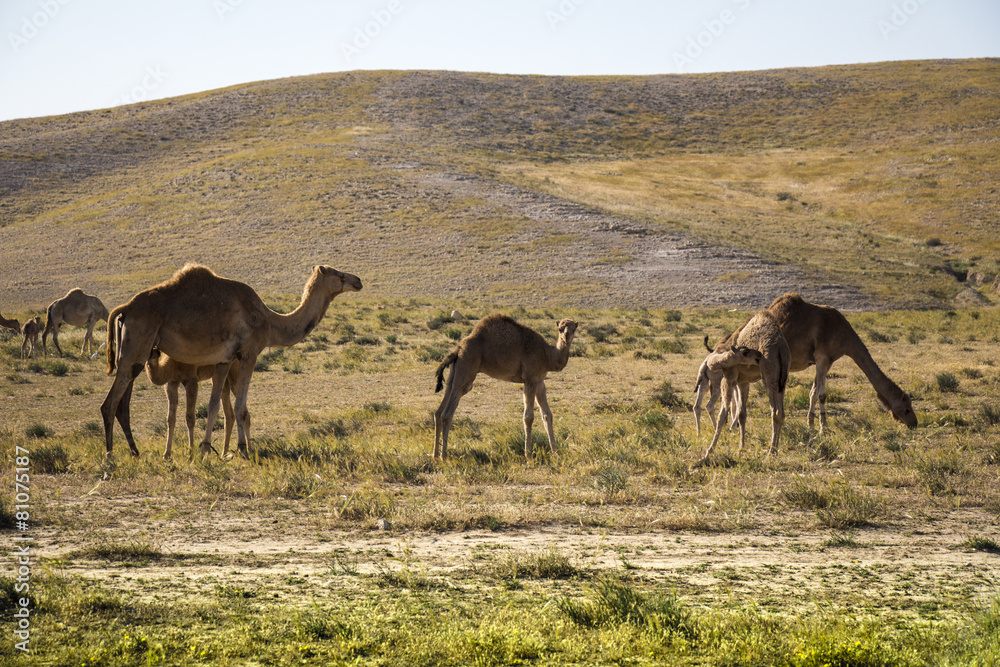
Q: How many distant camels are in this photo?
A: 3